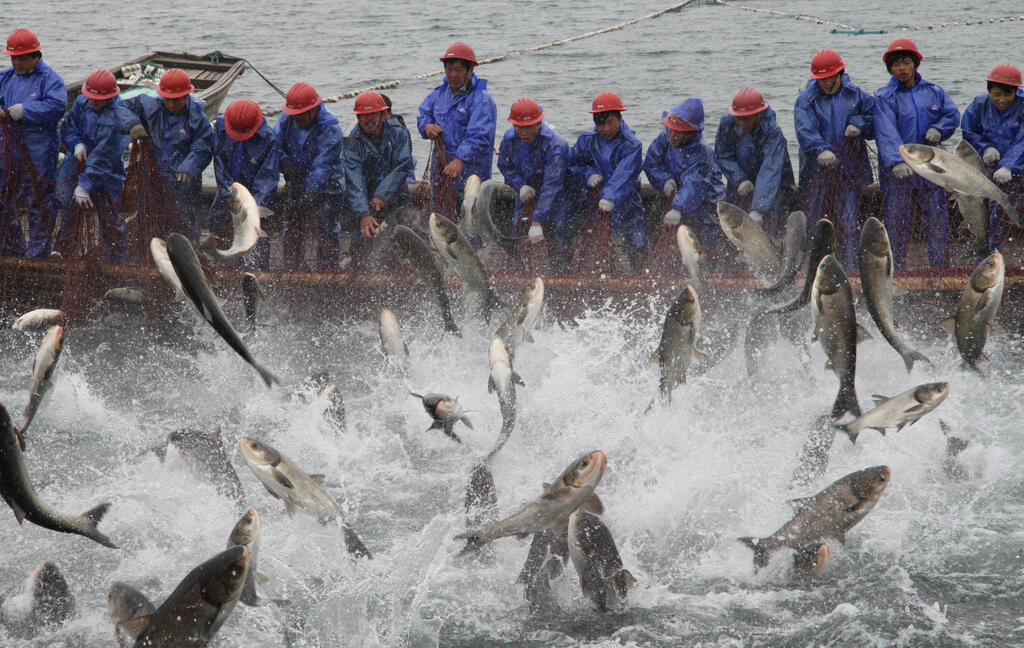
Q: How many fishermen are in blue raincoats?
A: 14